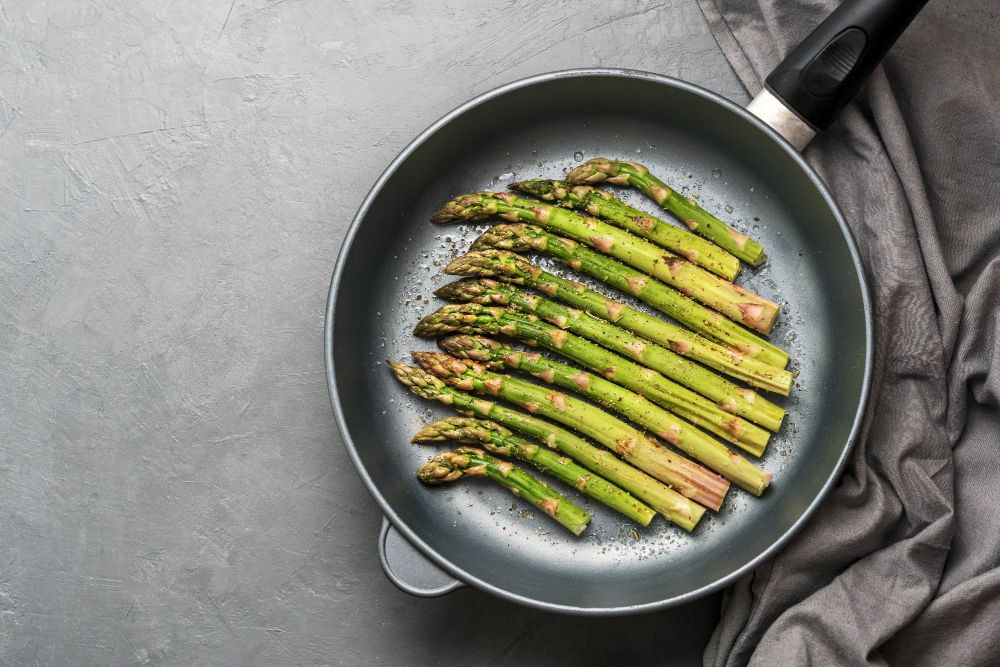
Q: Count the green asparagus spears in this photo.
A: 12